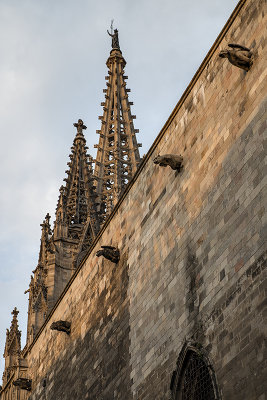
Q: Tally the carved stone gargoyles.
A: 5